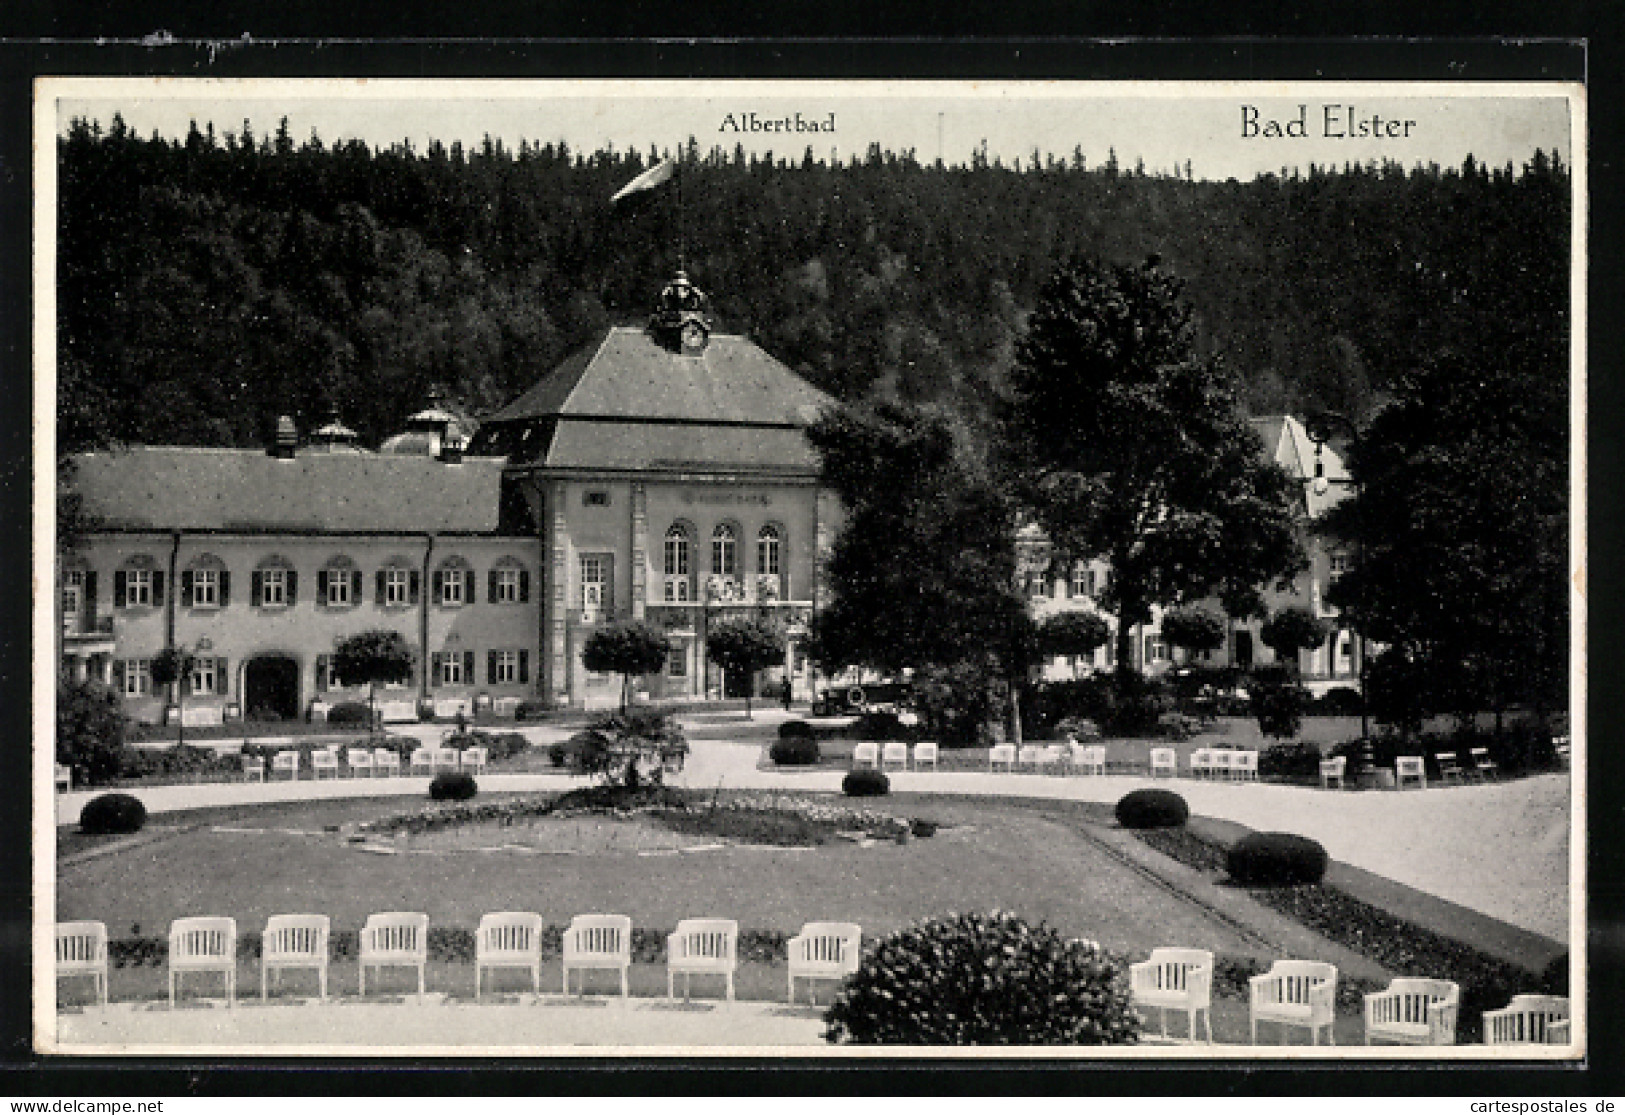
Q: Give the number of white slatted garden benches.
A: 12